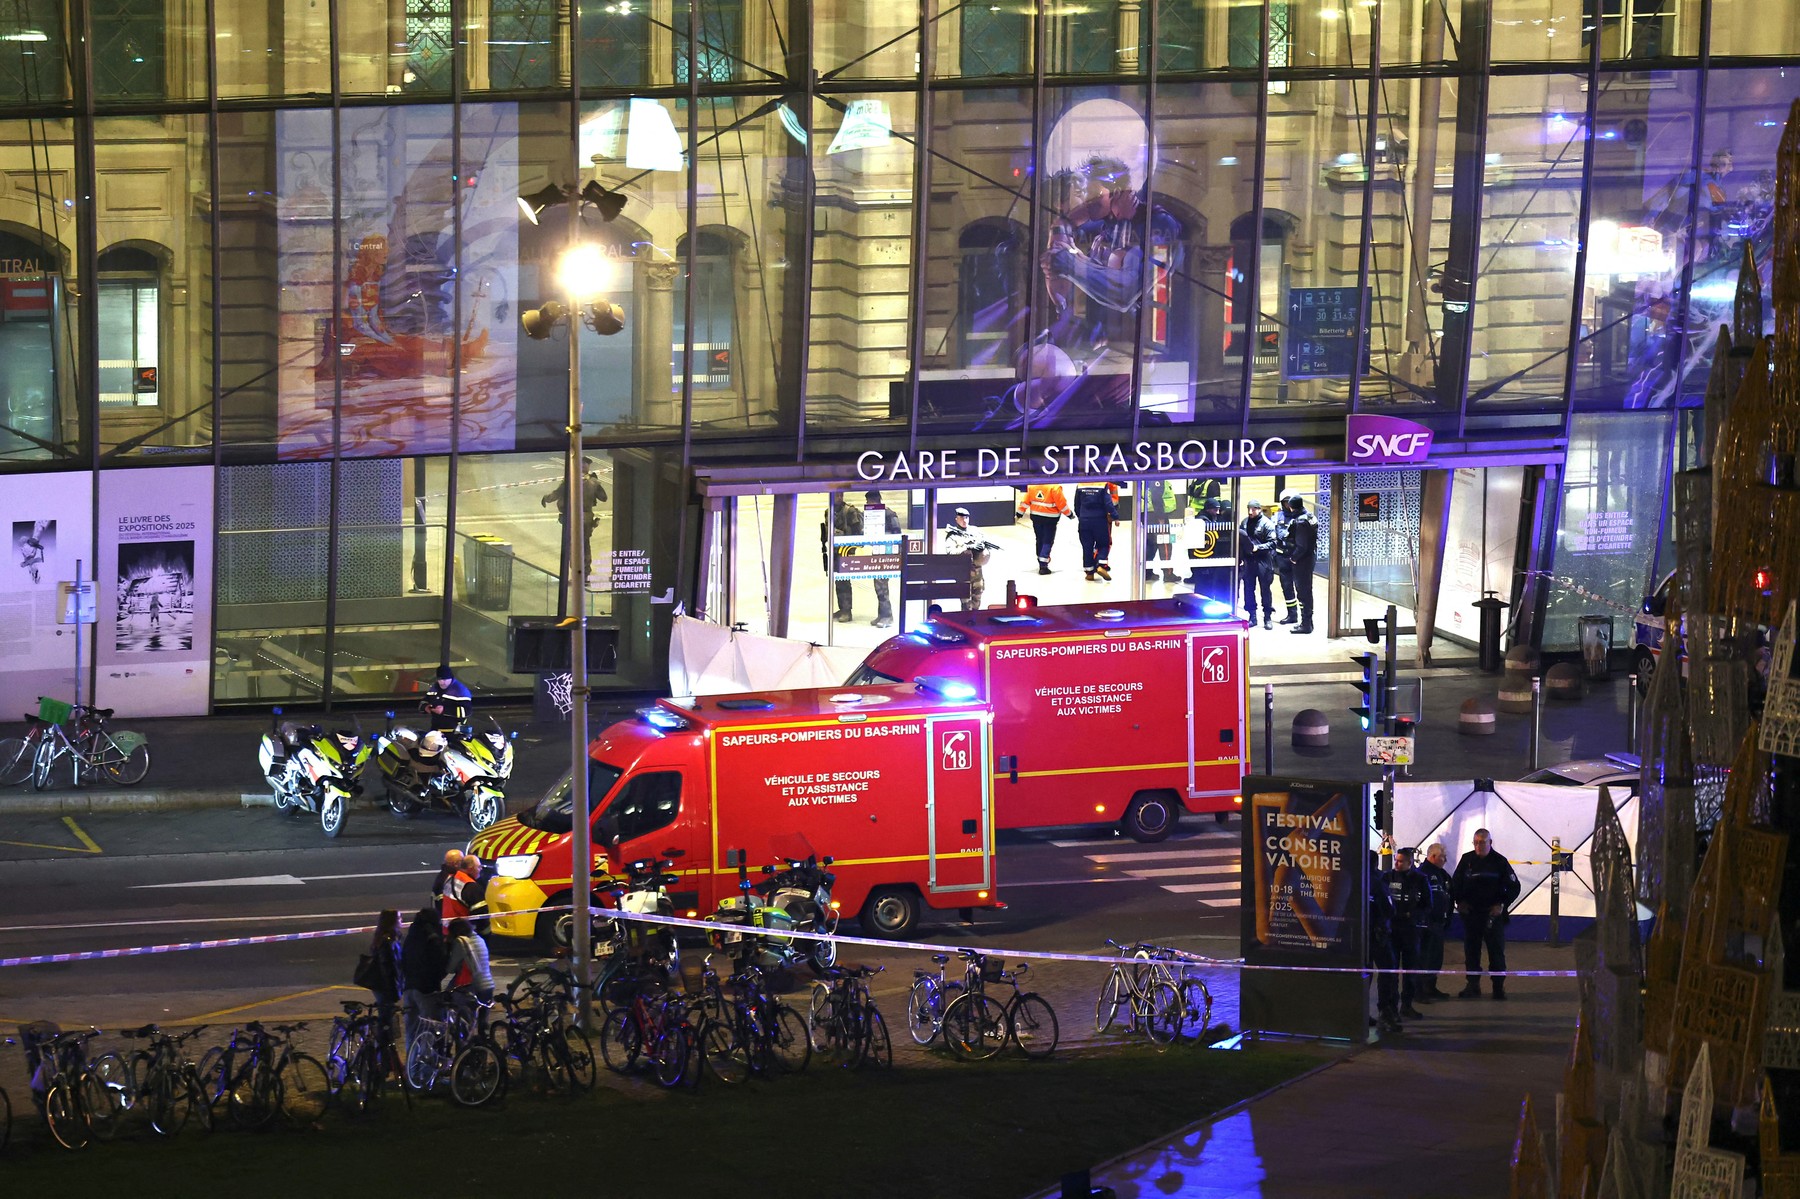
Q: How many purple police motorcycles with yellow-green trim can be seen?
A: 0